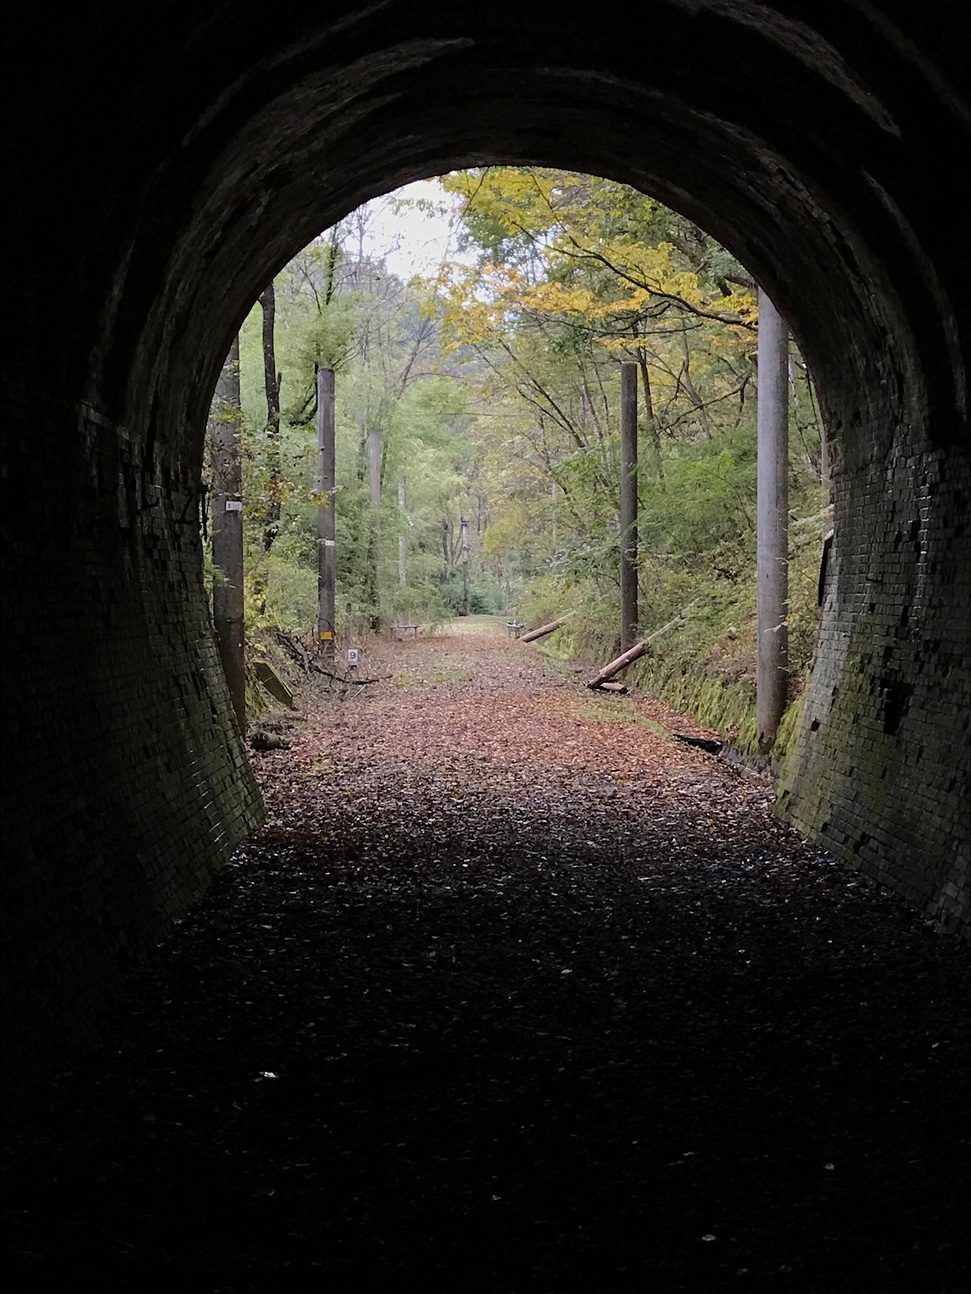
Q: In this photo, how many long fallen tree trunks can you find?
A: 2